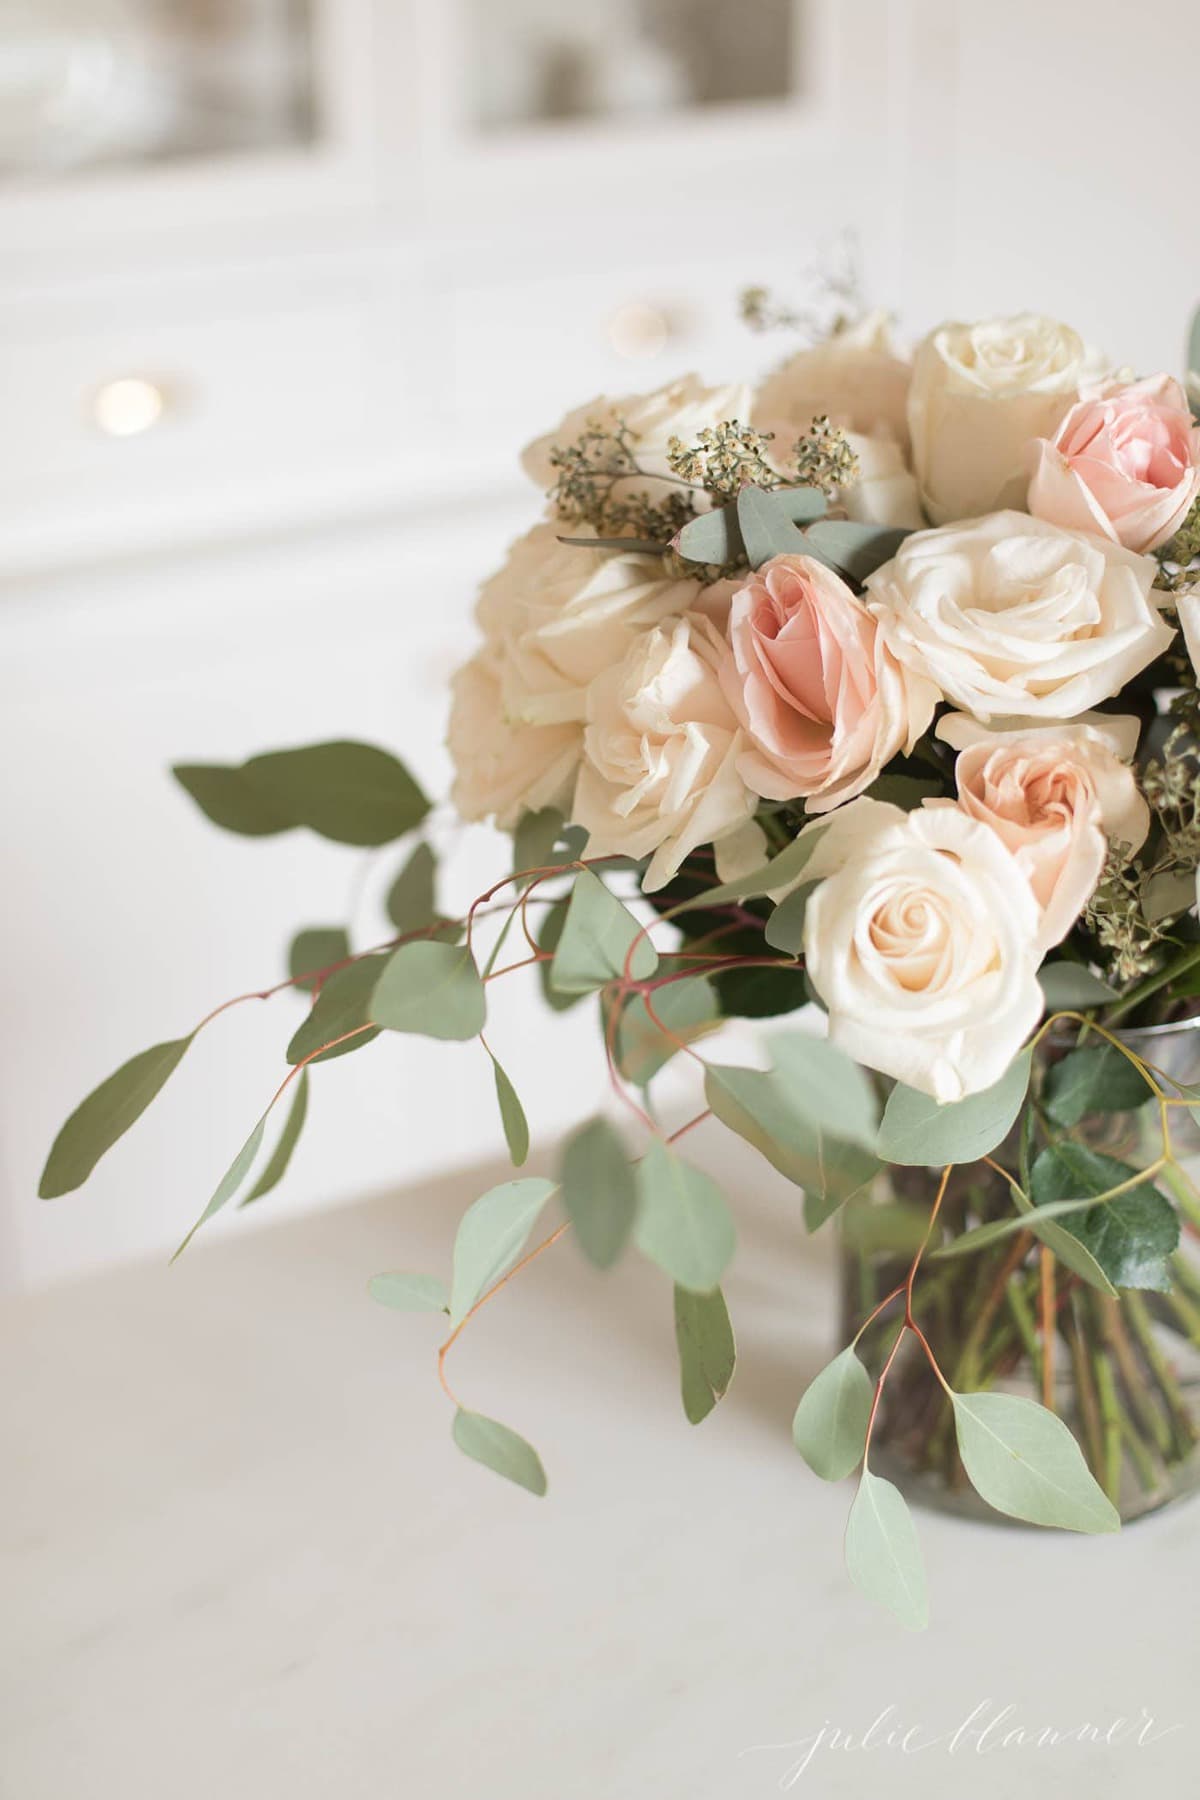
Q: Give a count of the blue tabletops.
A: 0